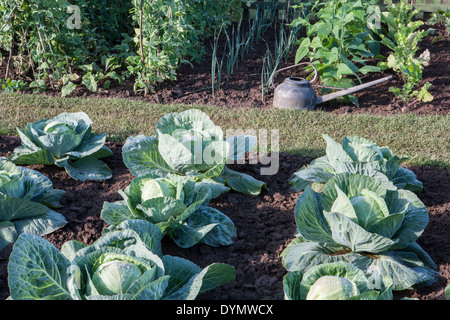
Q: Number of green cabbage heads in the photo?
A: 8